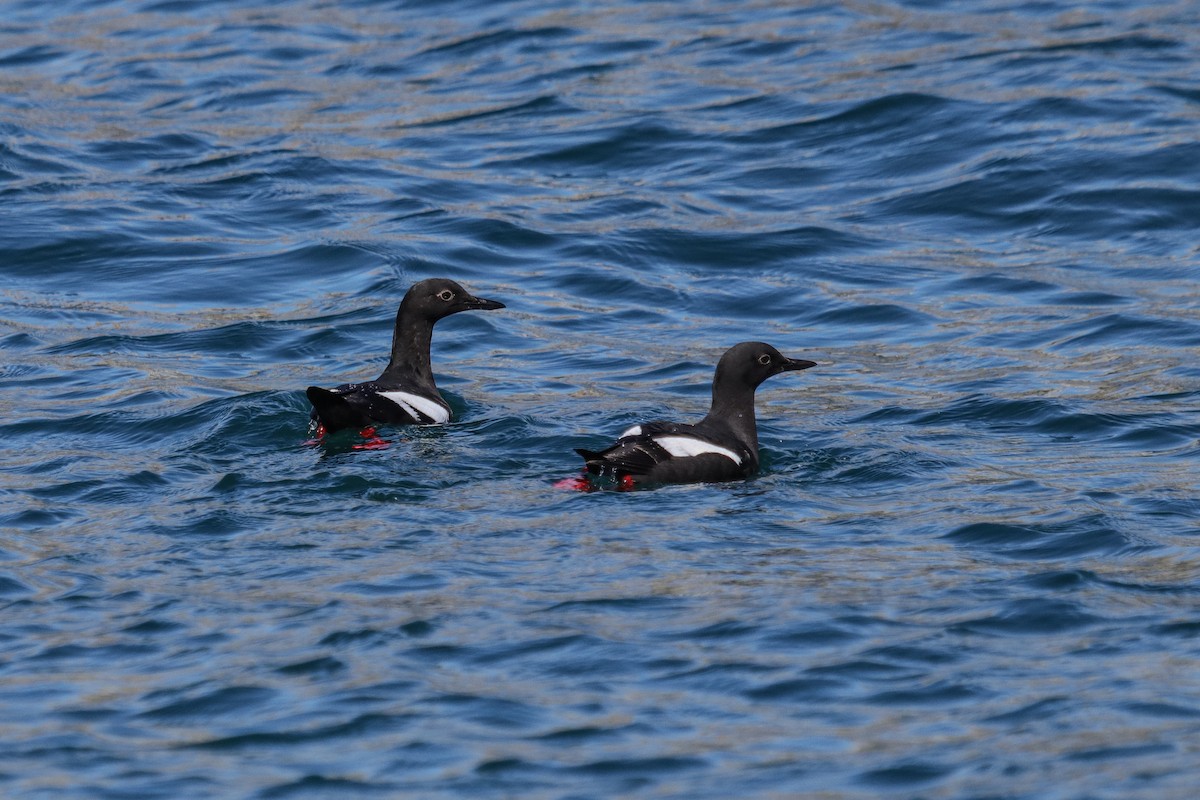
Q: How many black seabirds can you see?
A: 2